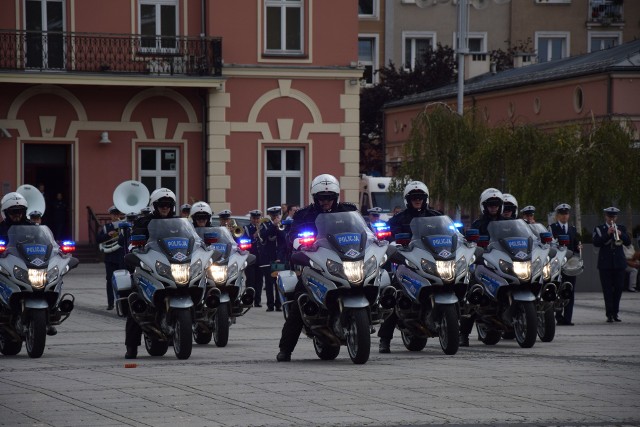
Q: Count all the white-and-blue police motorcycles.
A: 7